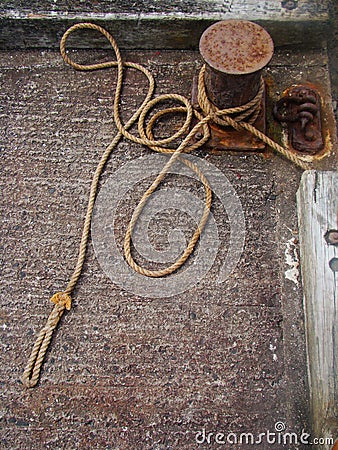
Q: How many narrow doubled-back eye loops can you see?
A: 1